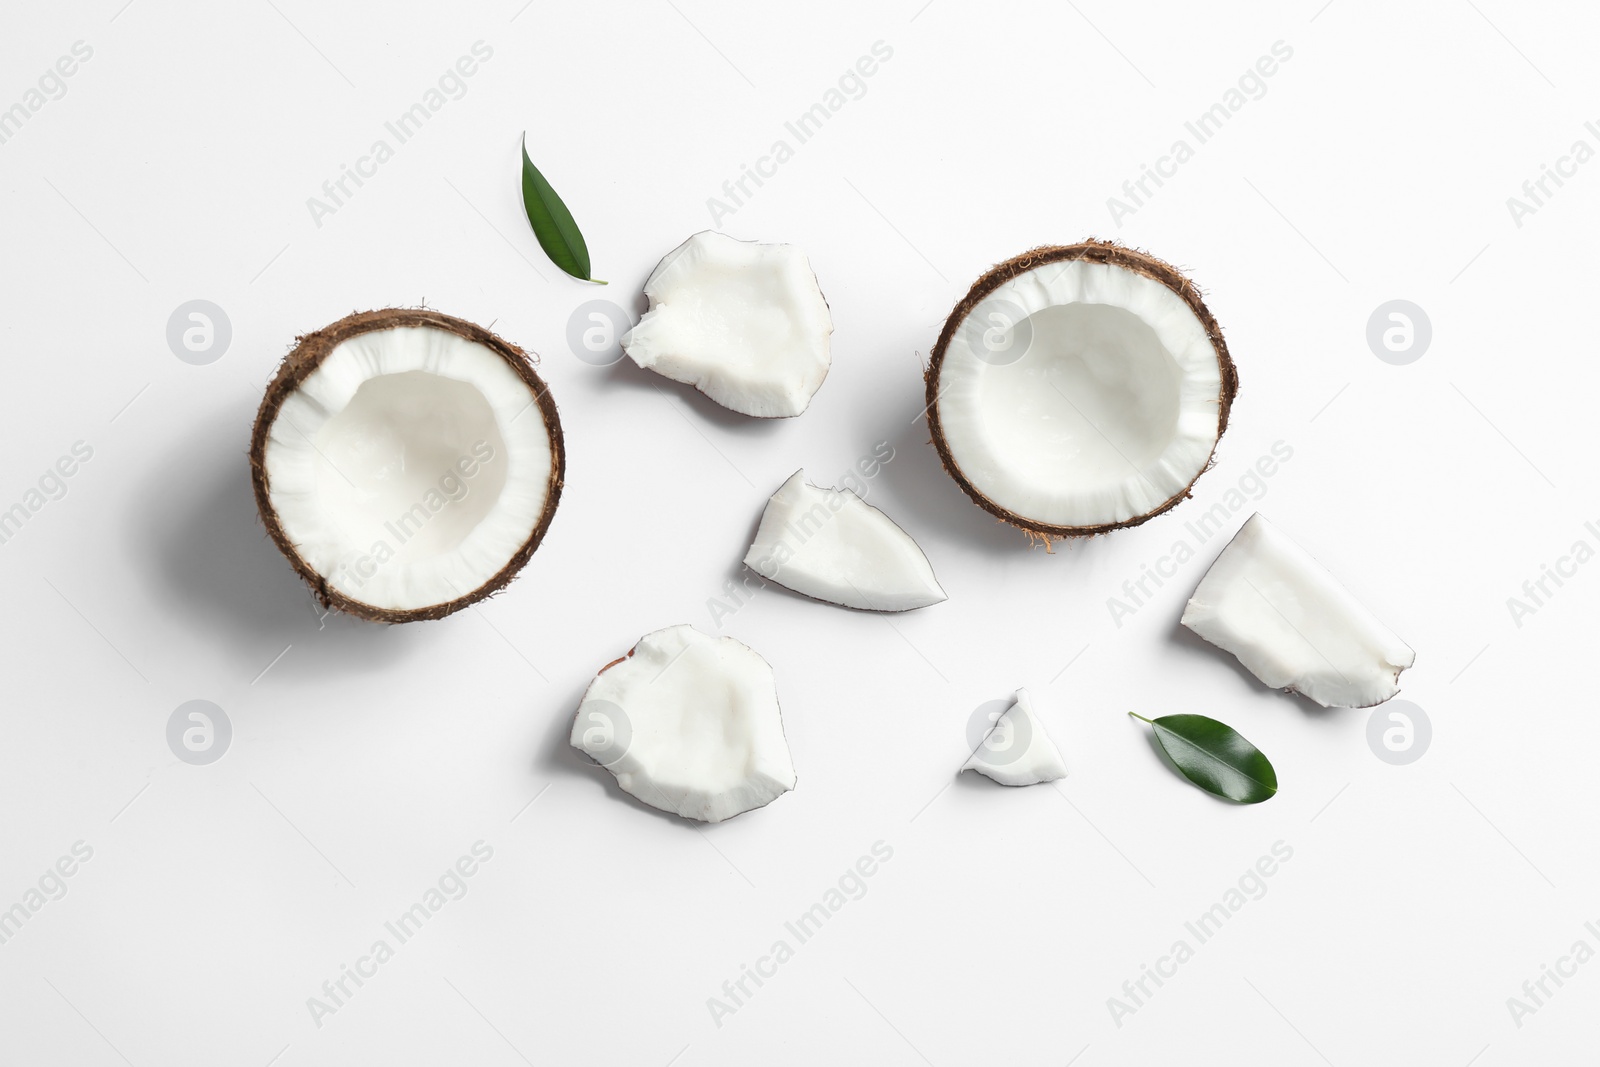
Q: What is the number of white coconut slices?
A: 5